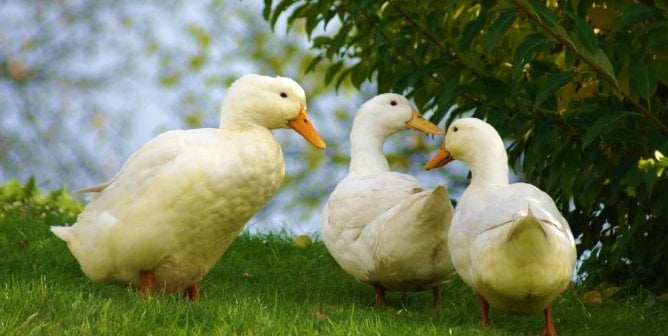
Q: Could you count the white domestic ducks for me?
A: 3